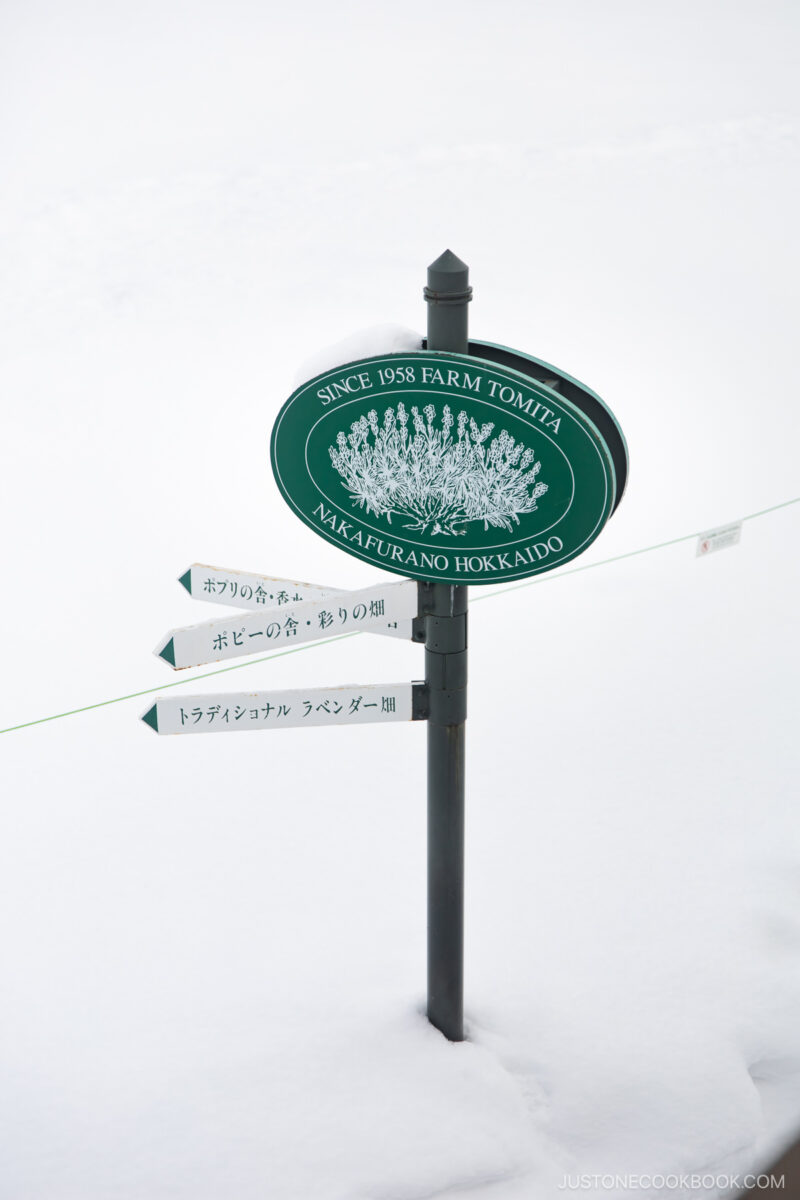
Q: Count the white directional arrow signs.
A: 3